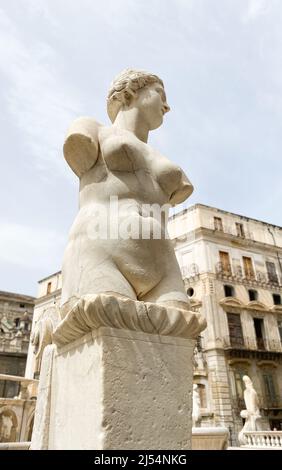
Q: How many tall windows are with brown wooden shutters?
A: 2